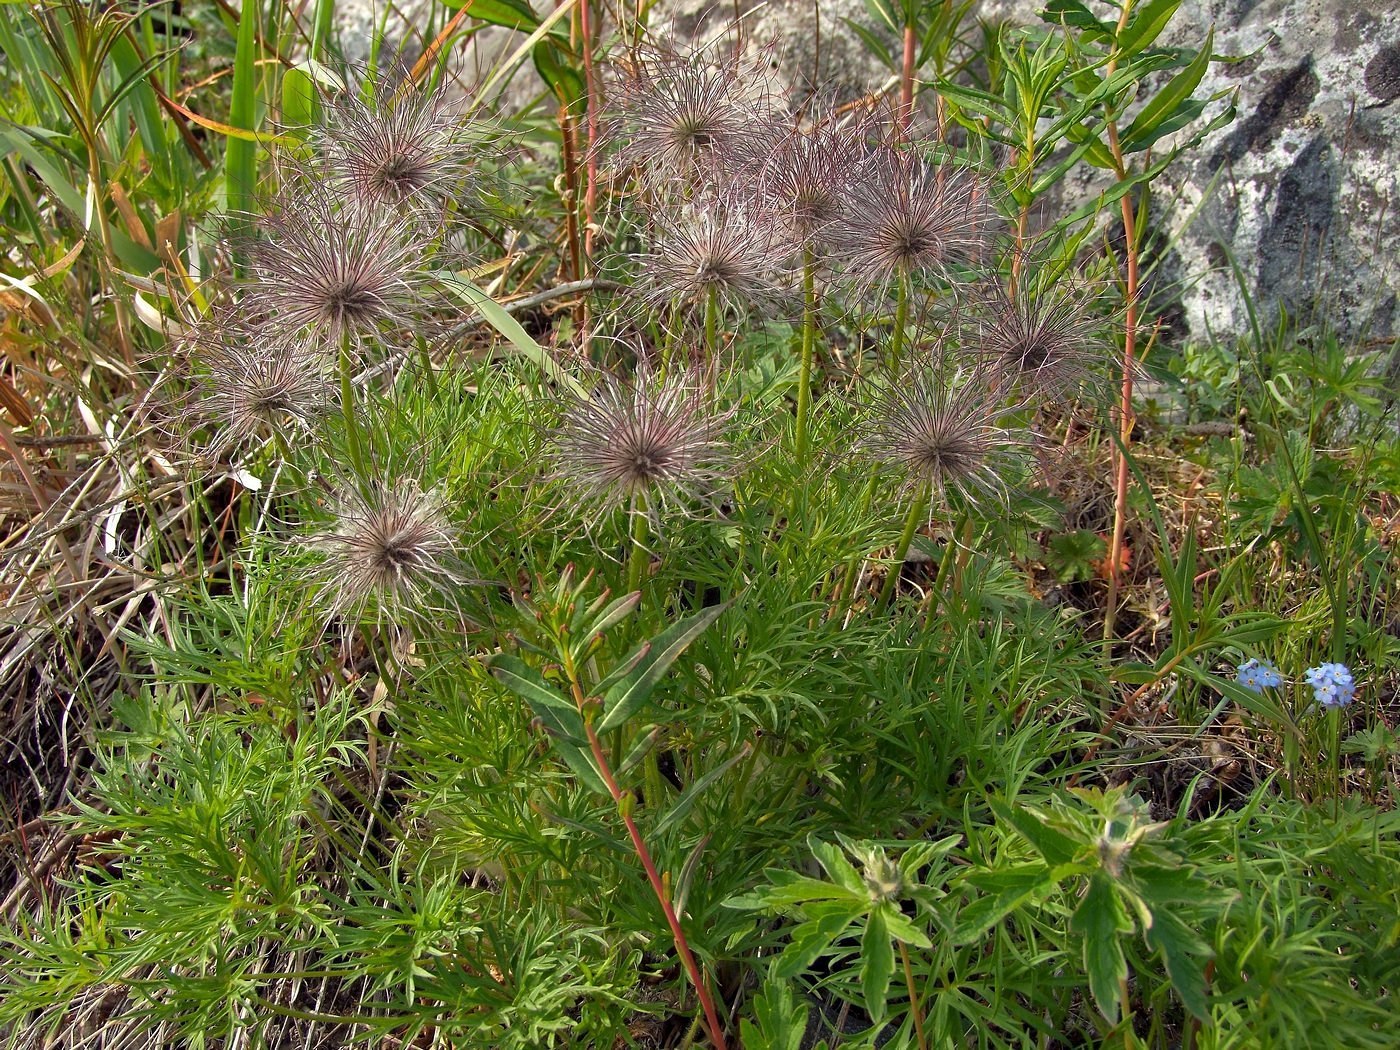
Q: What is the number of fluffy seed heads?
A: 11